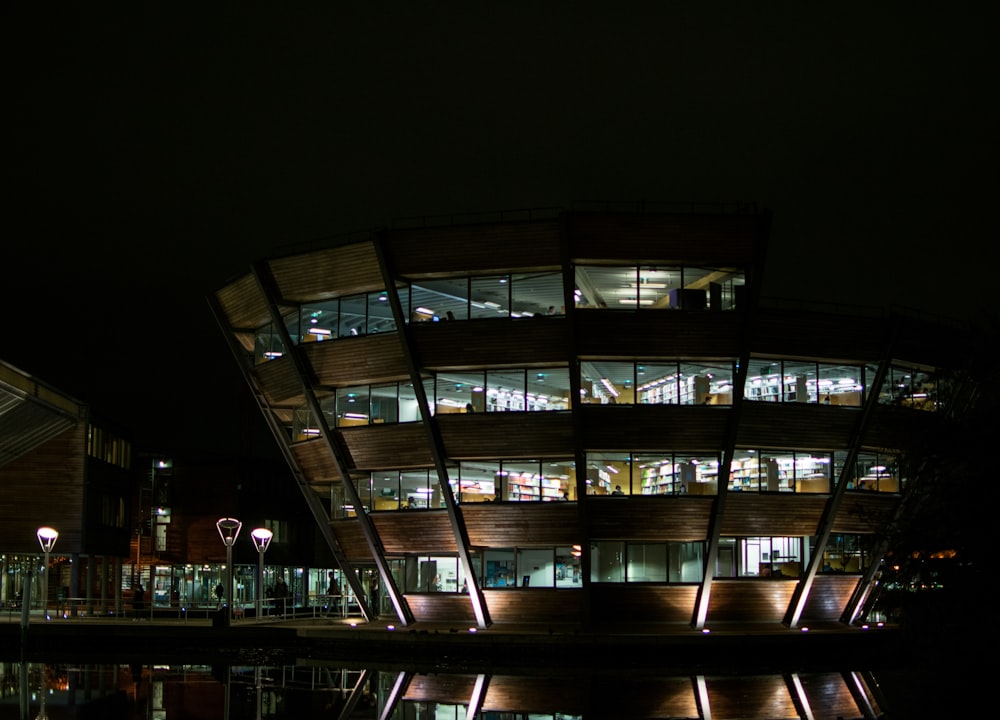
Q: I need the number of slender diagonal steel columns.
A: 7